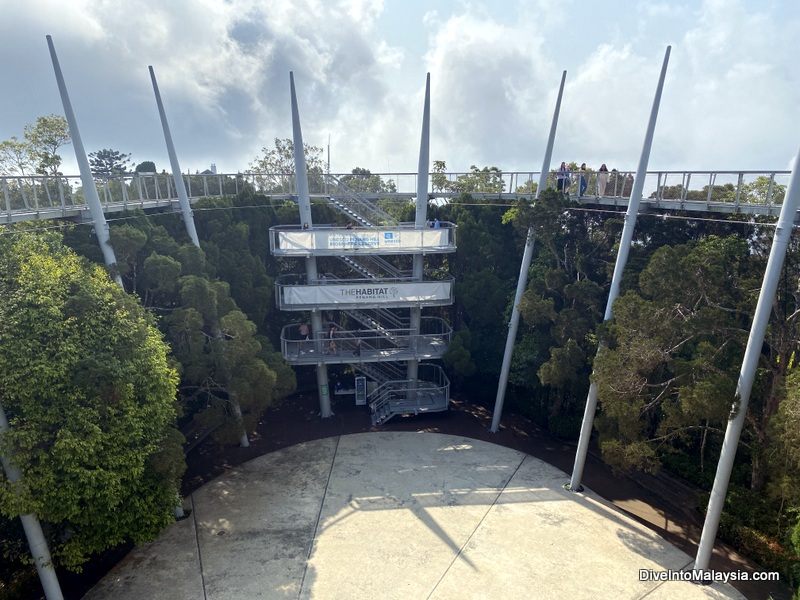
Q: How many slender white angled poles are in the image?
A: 8